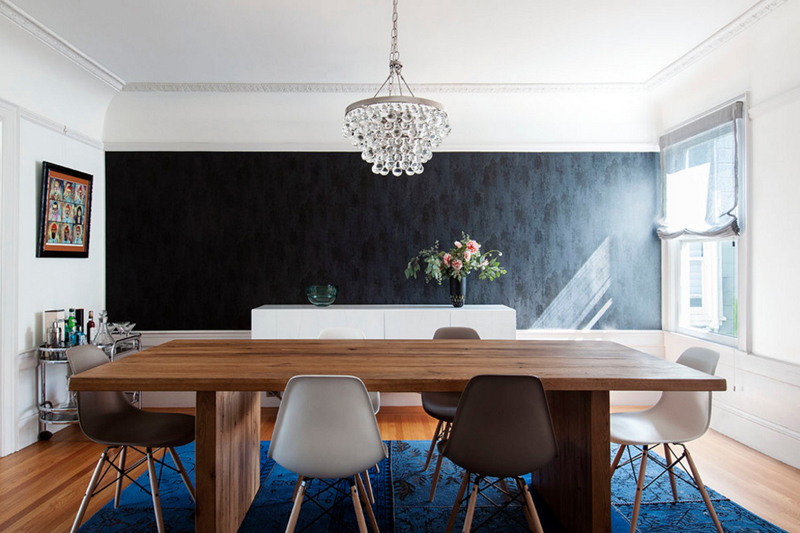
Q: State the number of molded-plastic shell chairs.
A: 6